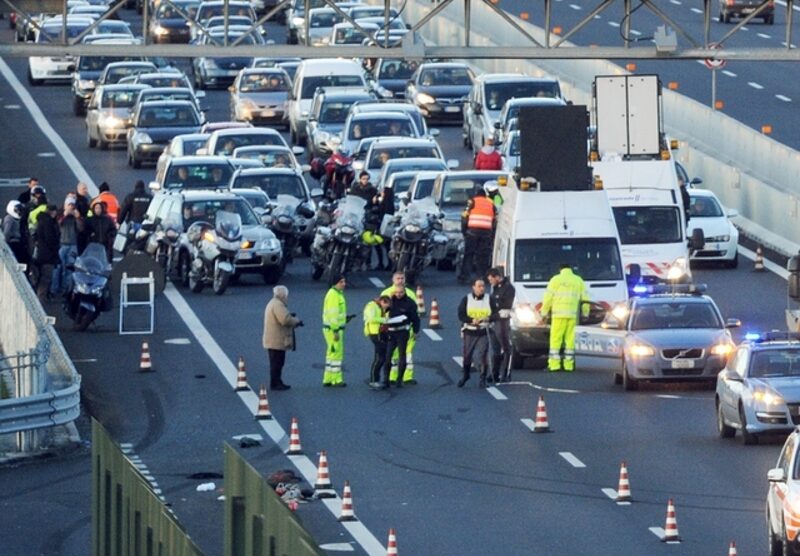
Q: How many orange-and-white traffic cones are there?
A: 14